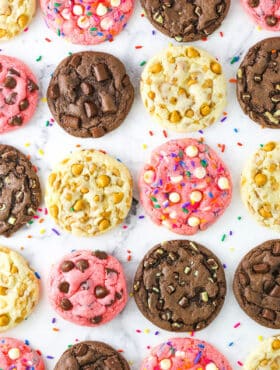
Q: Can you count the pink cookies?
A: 7